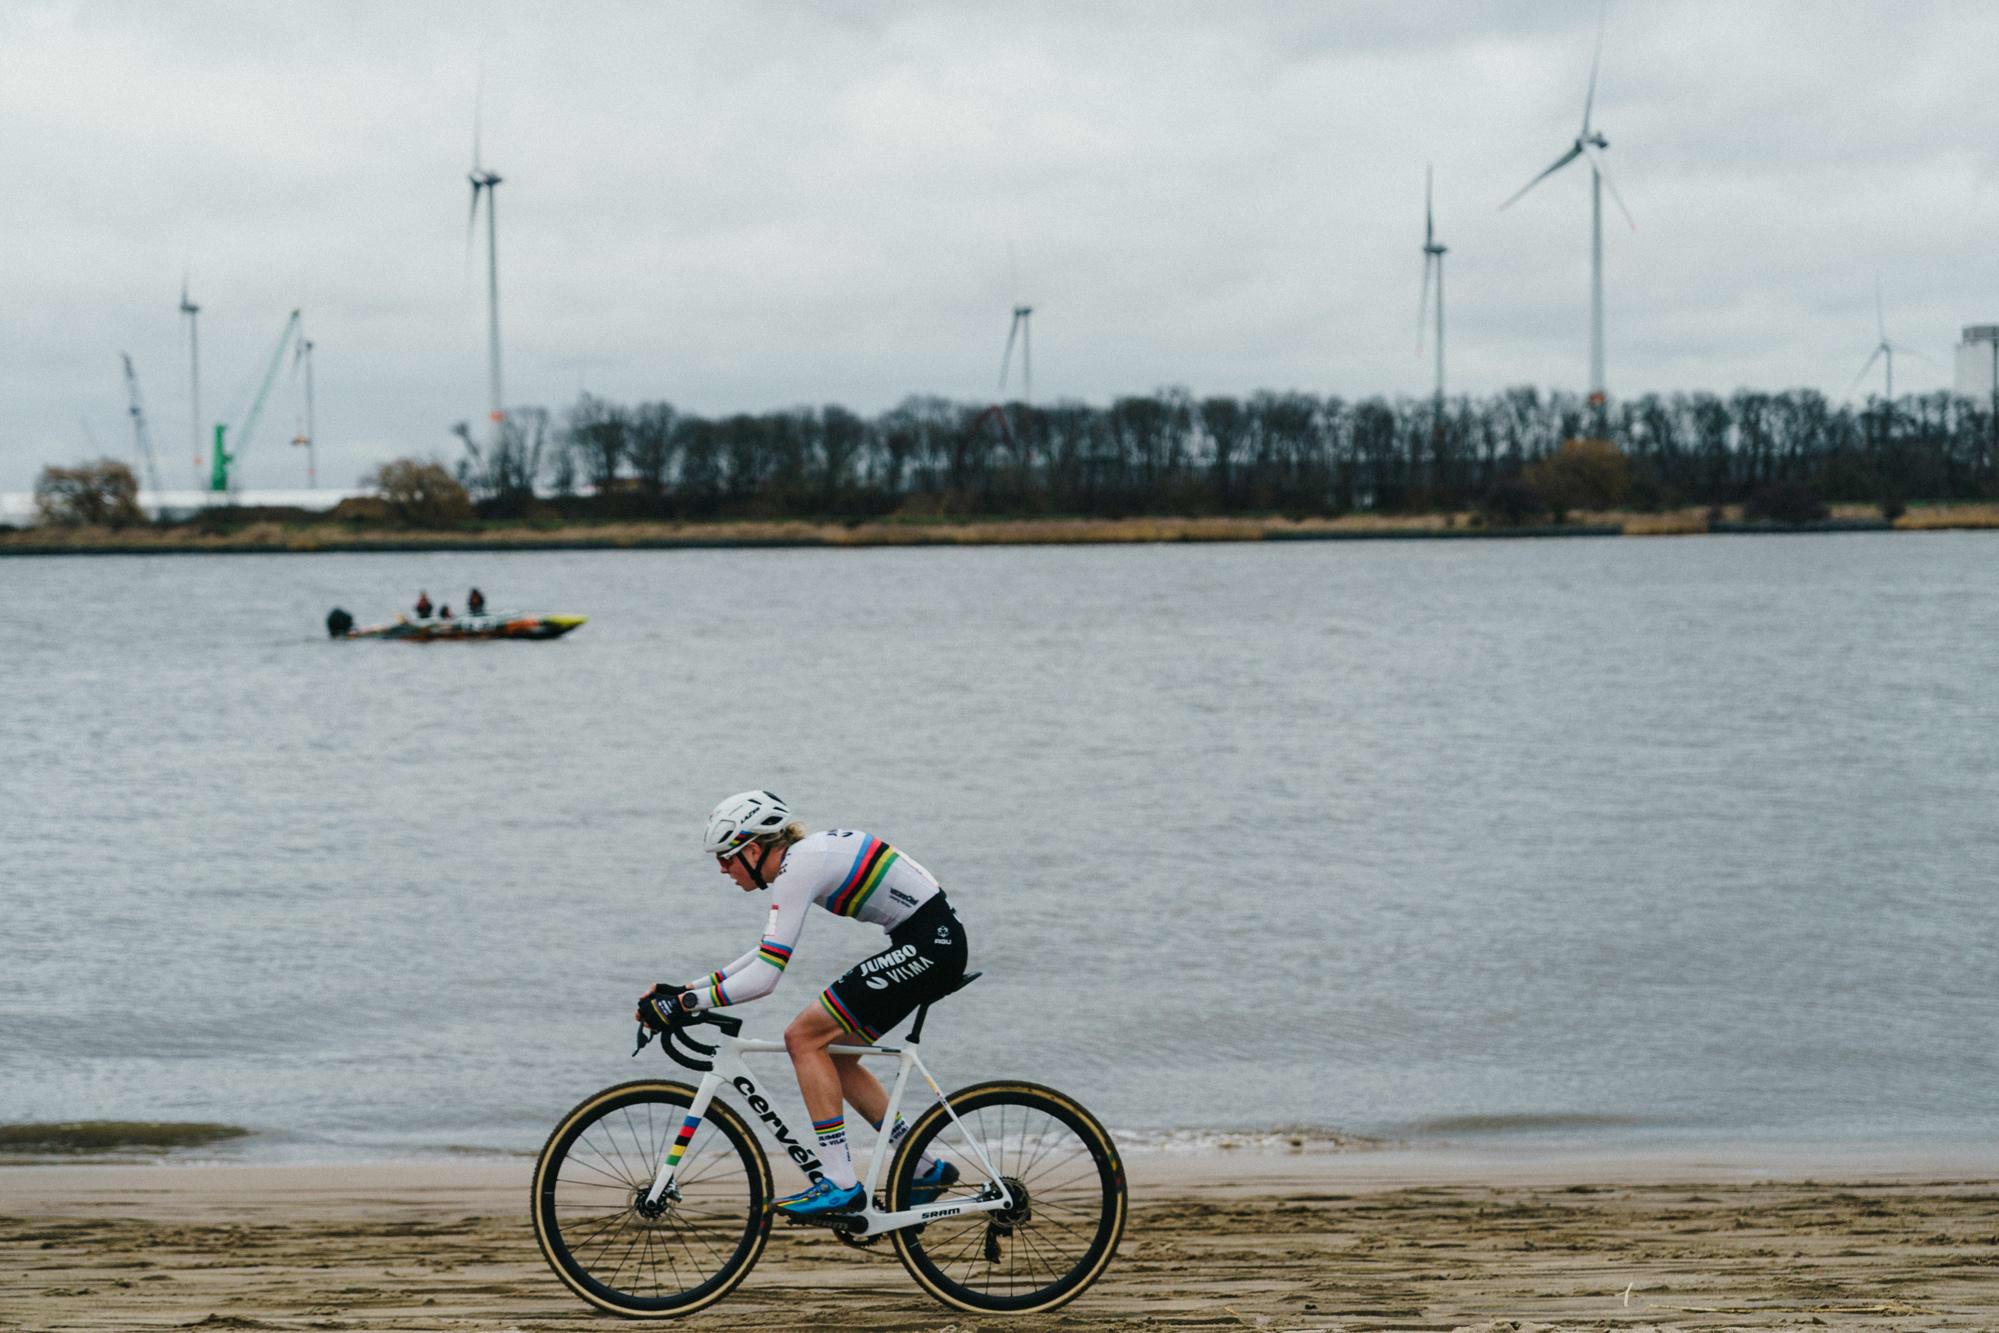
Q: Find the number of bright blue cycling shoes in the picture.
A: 2